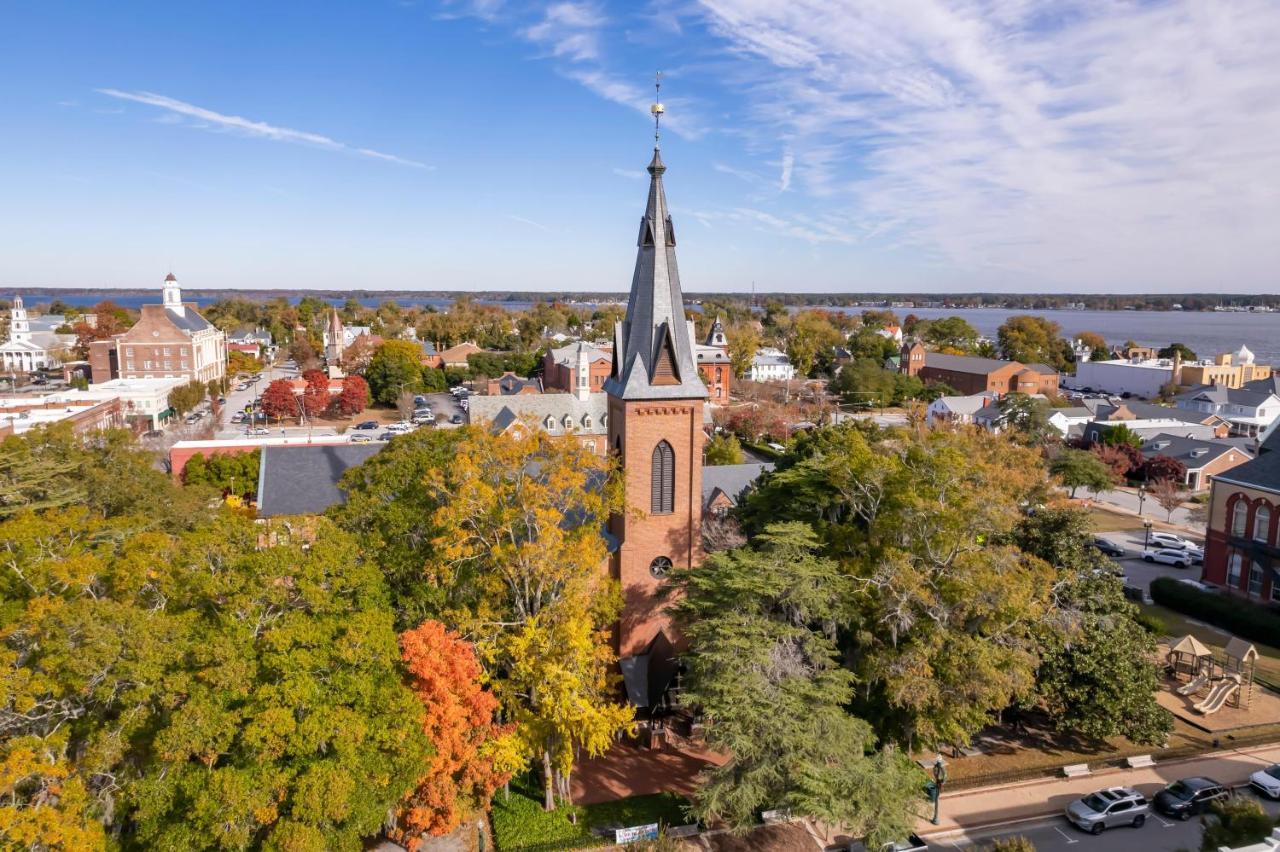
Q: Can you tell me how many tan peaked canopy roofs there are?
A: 2